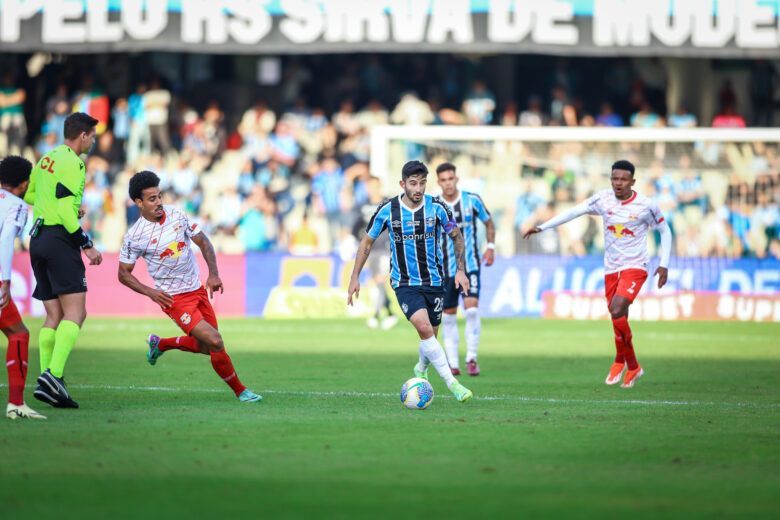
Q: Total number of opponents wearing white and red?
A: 3